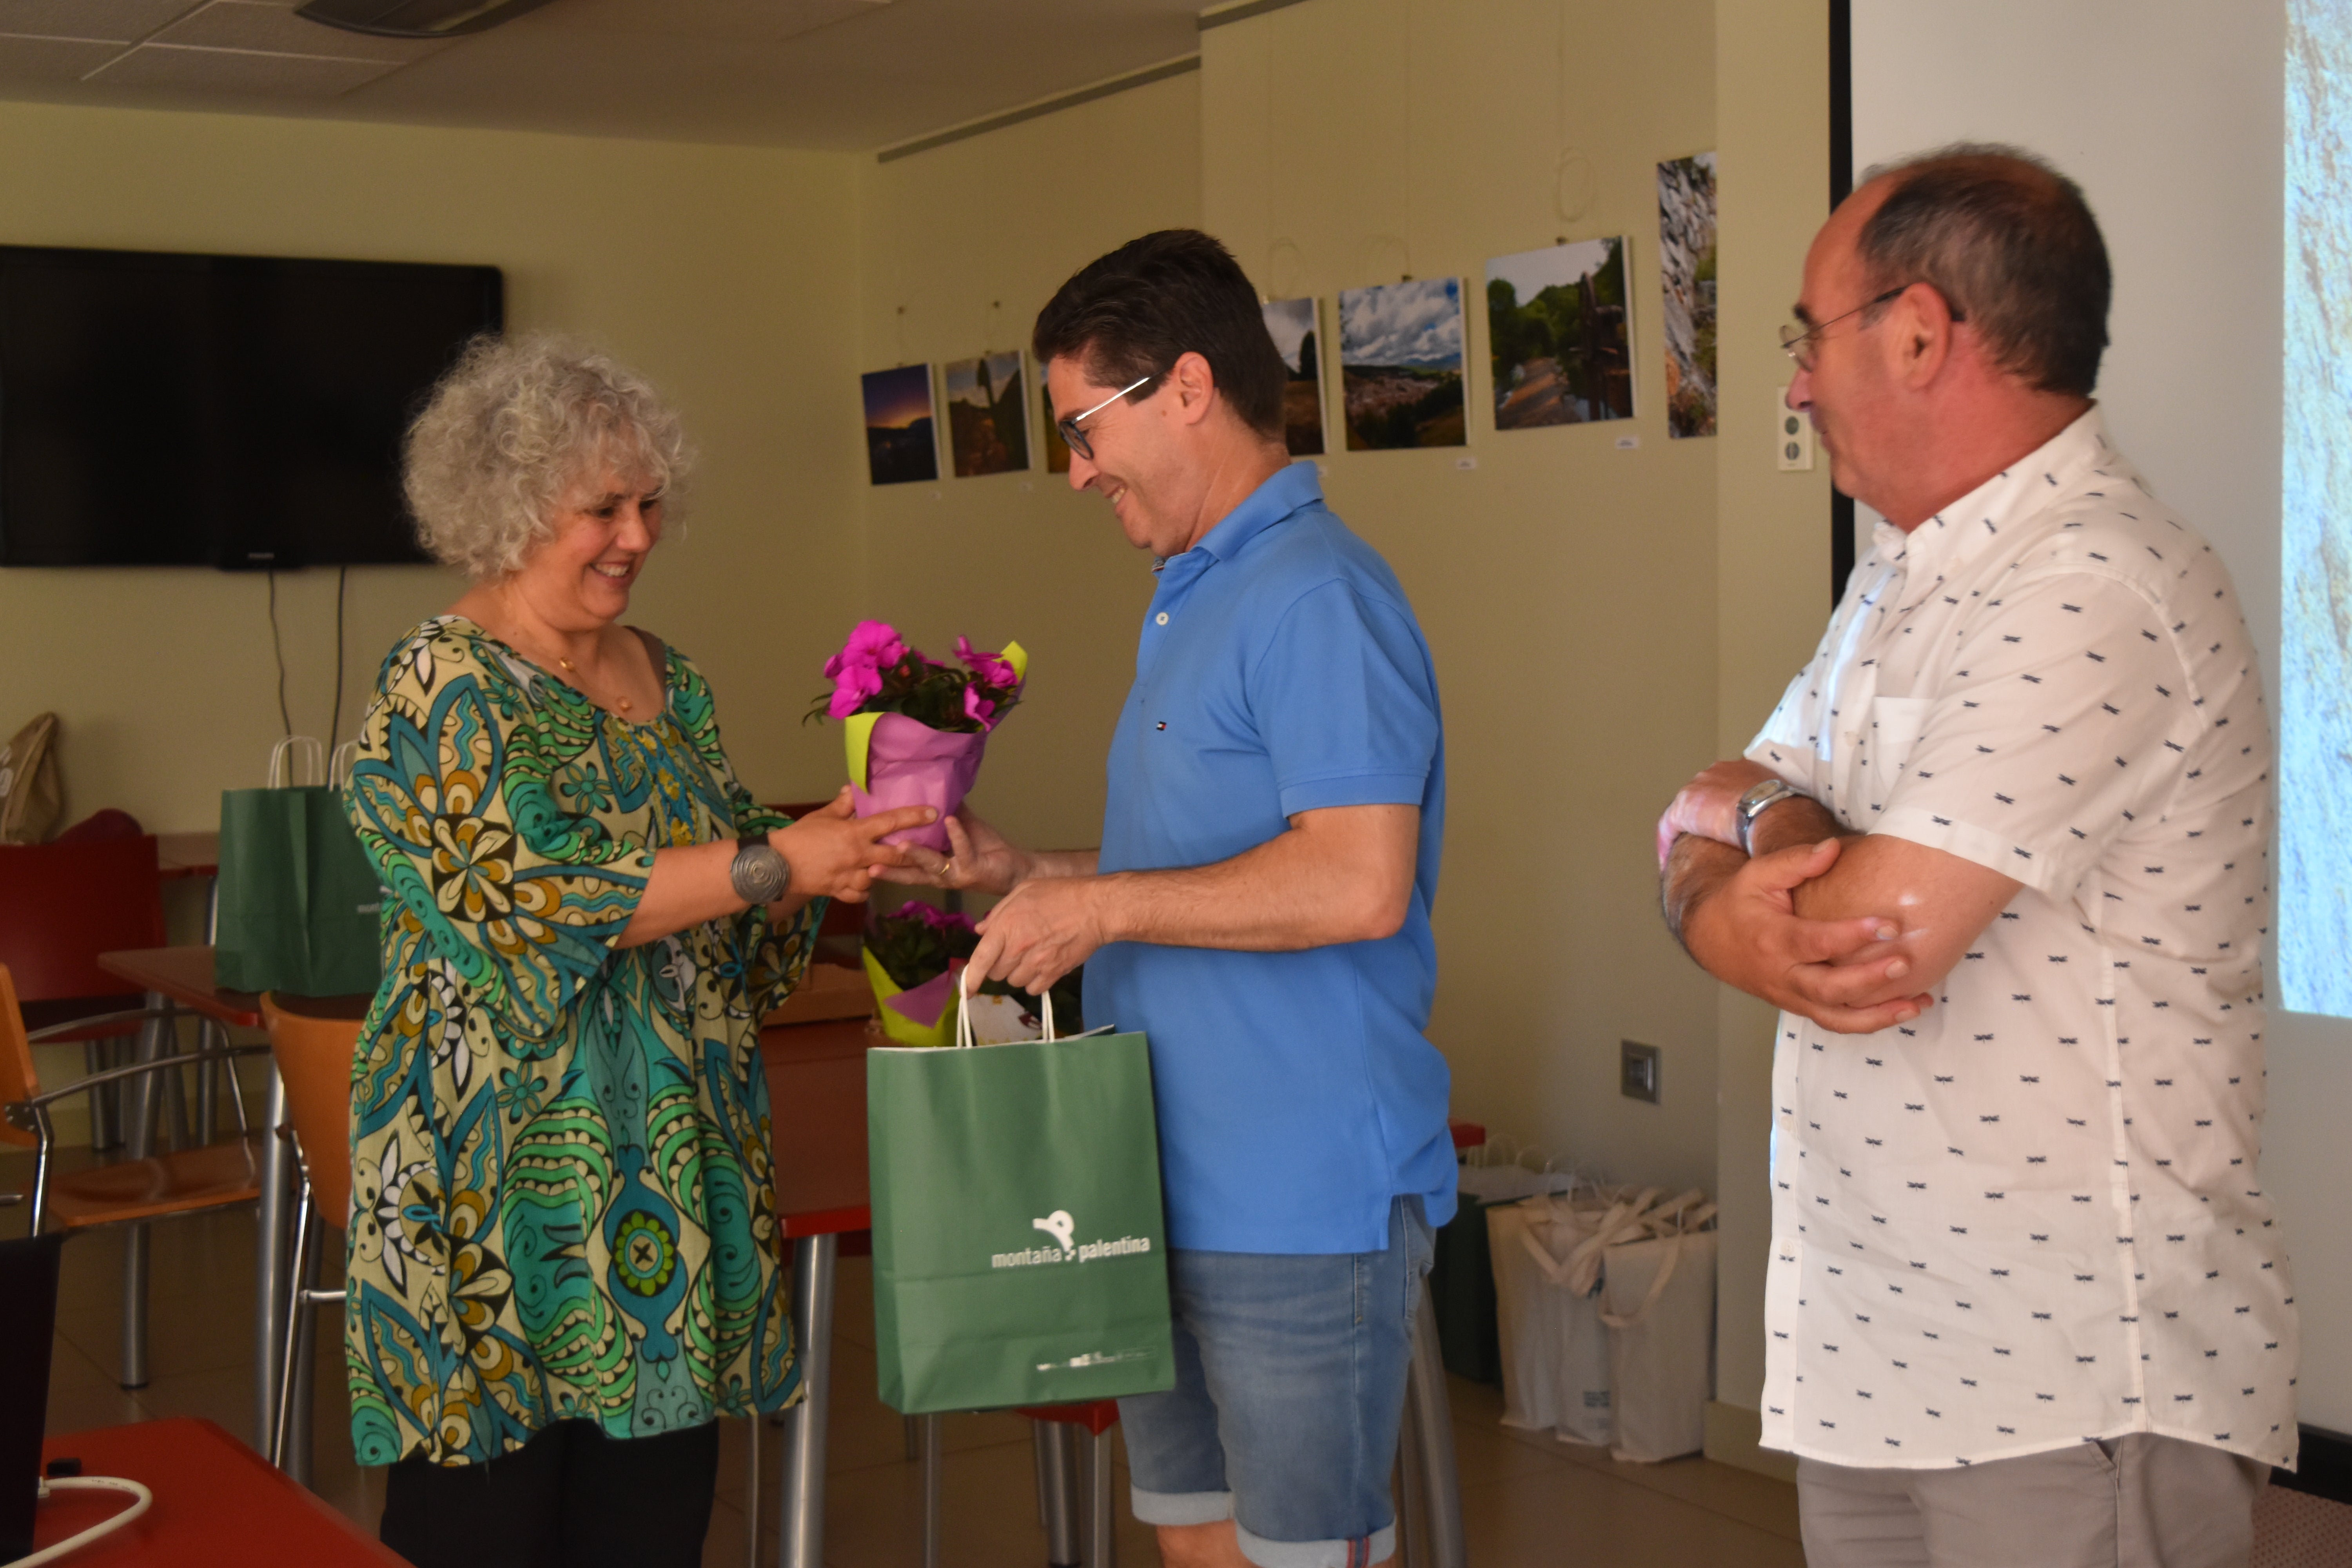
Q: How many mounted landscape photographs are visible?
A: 7